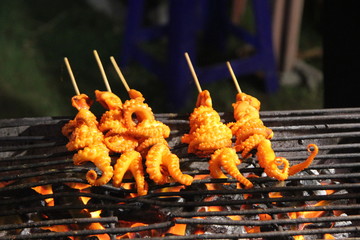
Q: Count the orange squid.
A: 5